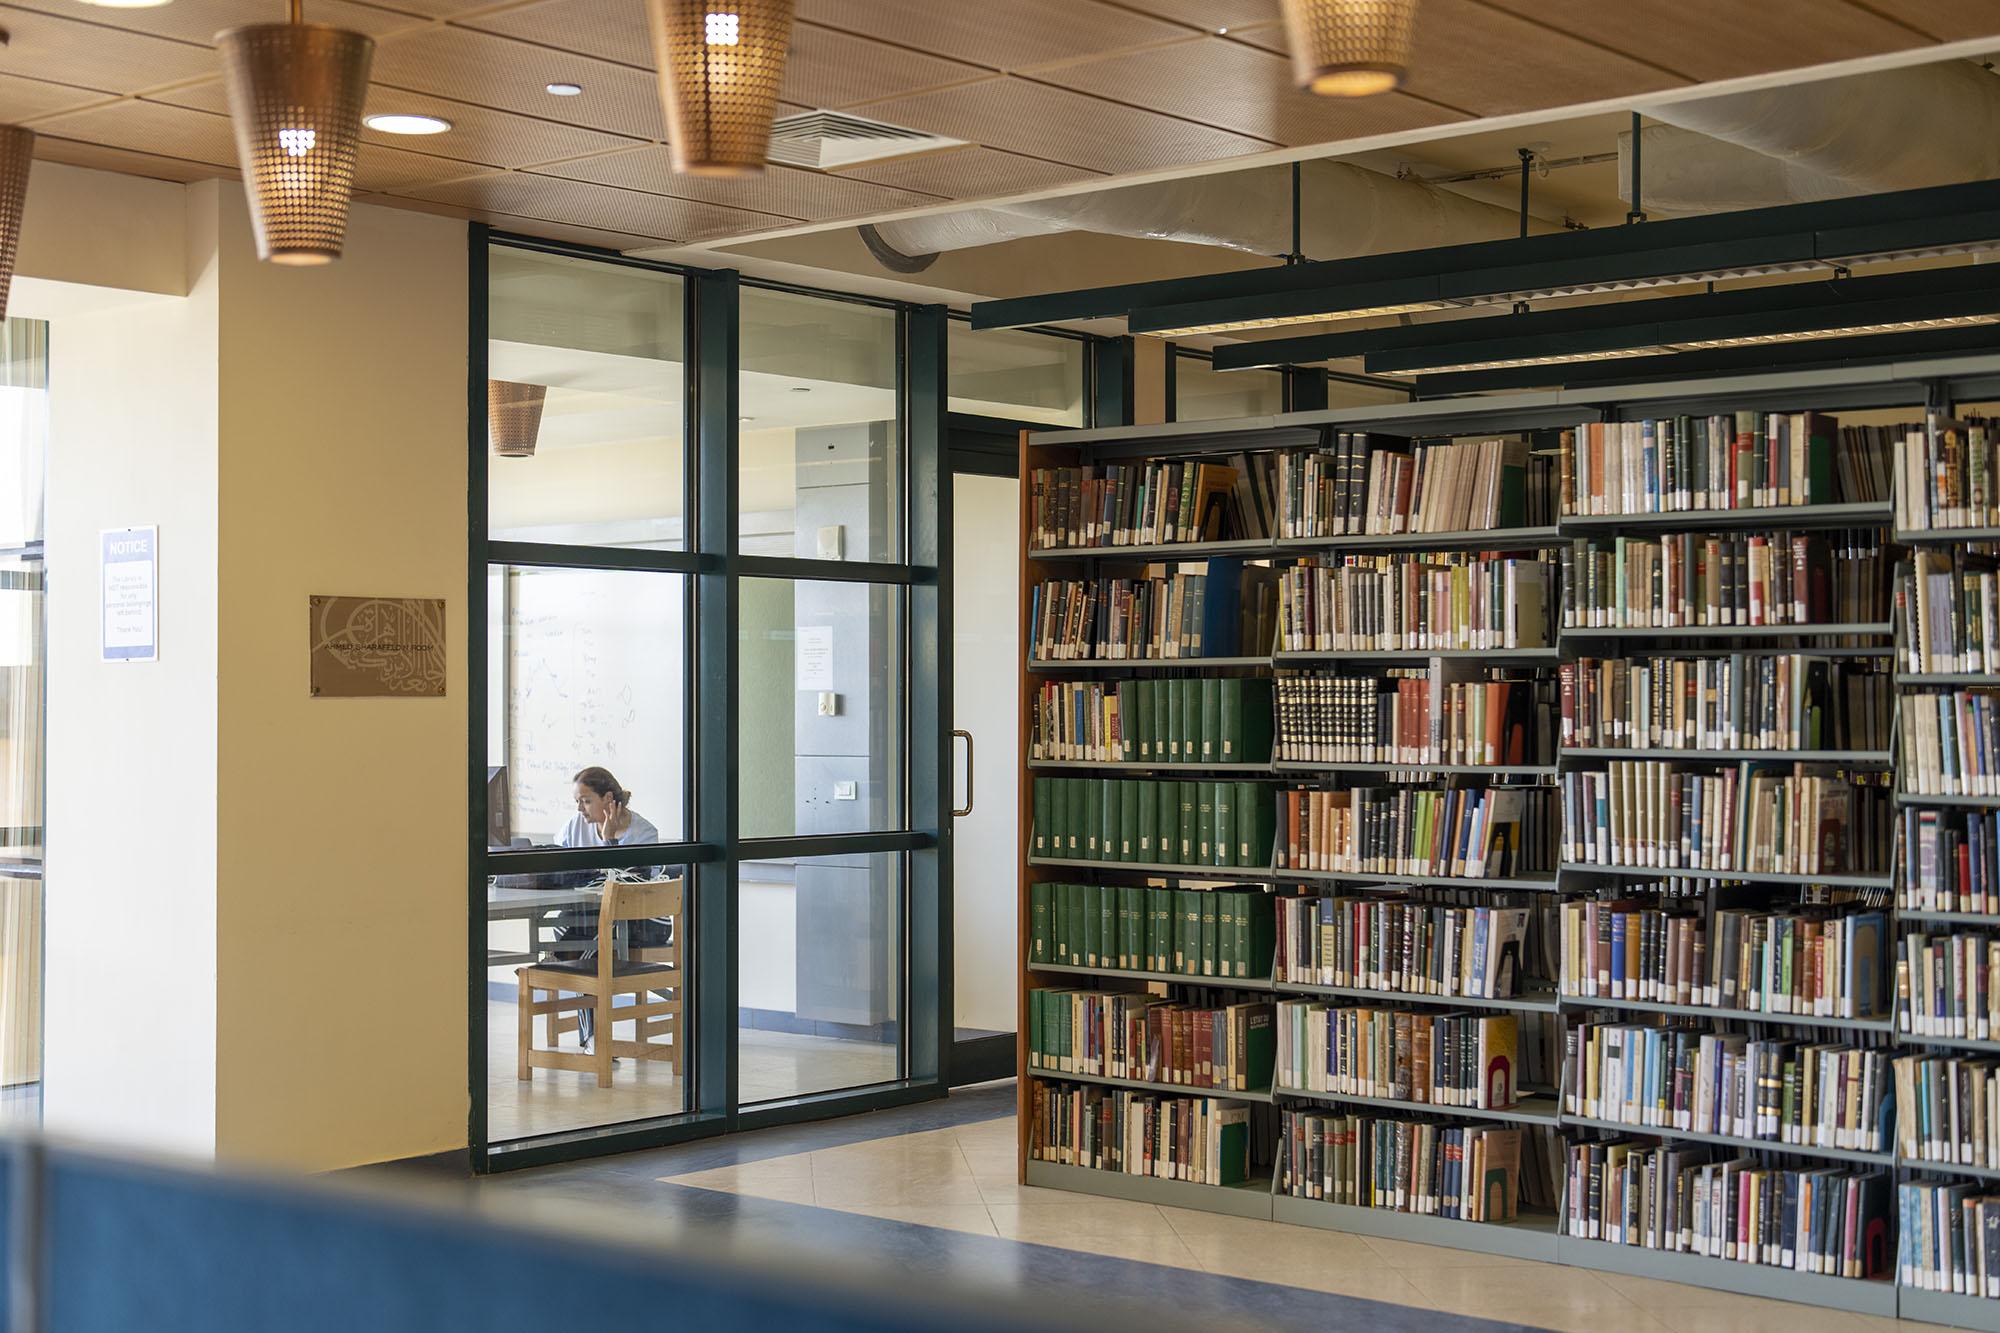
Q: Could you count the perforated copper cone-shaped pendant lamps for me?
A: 5